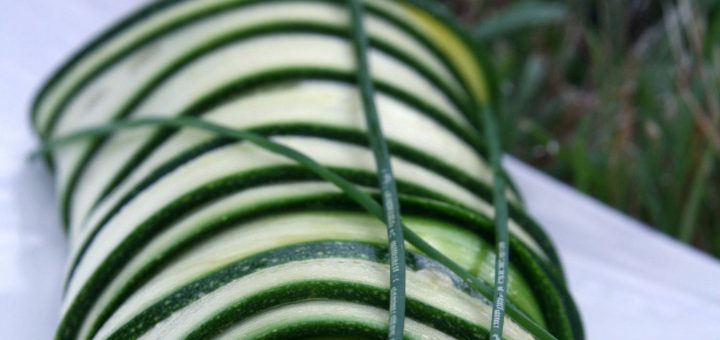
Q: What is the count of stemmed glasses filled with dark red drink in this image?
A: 0